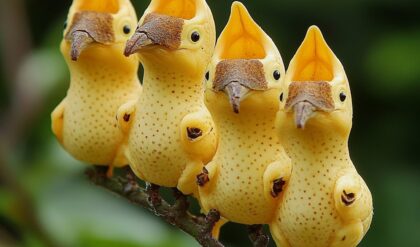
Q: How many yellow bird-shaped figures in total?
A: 4